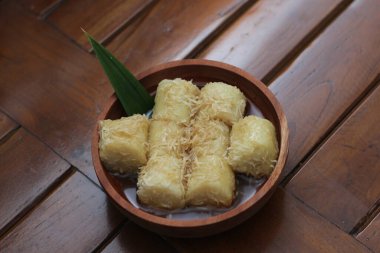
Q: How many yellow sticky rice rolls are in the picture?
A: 8